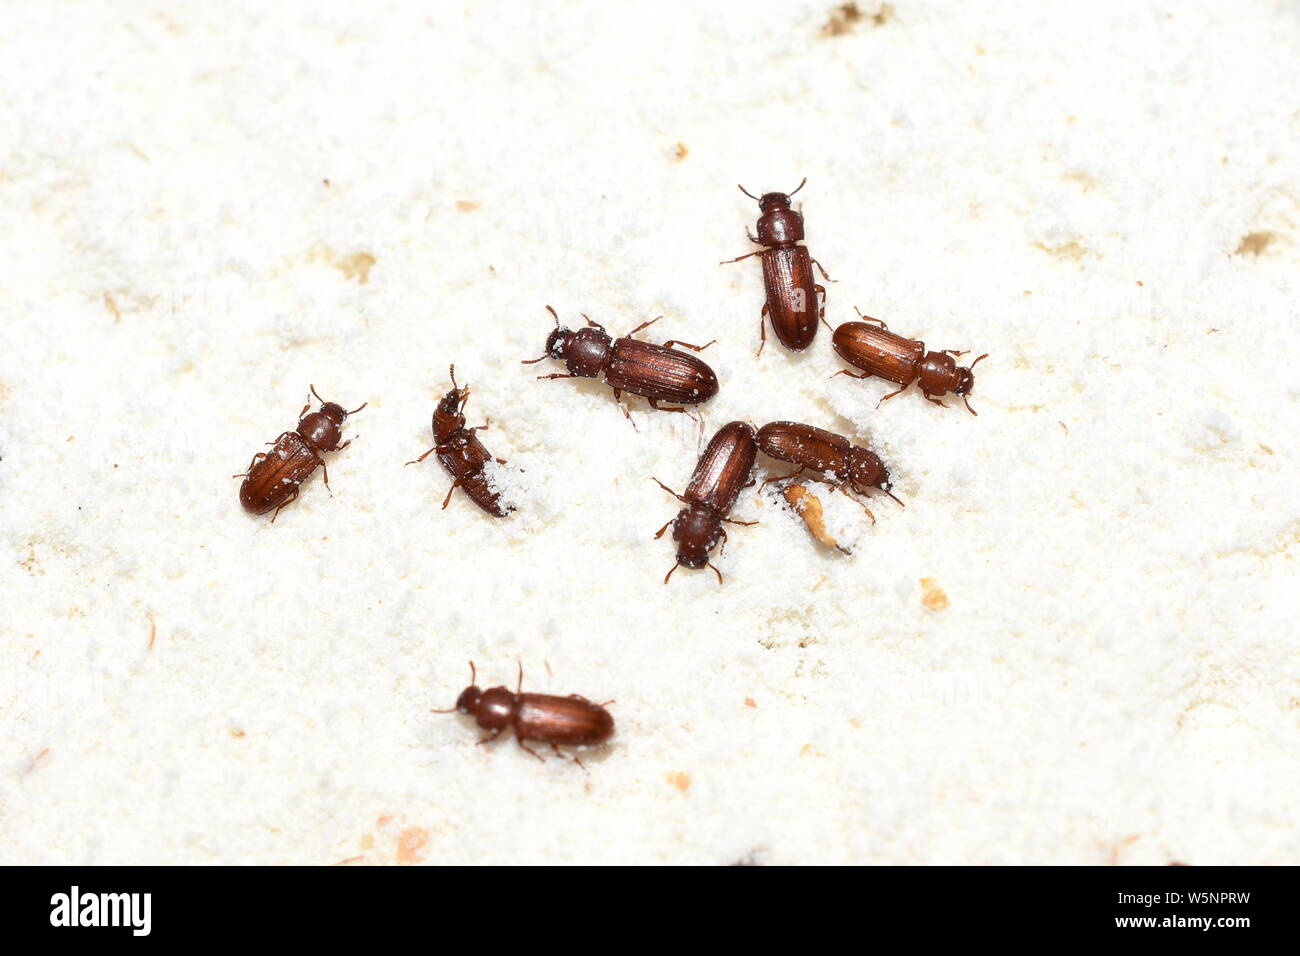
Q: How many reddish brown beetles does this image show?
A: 8